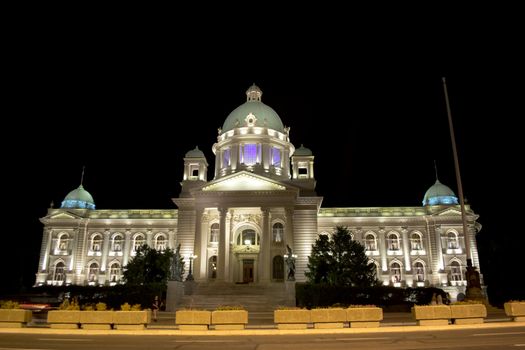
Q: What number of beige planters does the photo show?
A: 12